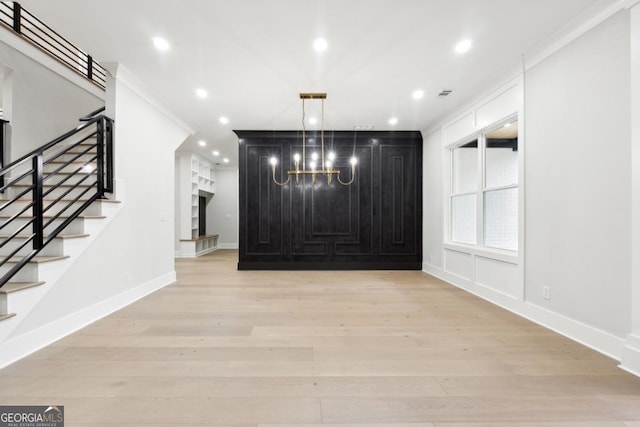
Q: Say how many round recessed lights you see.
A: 11